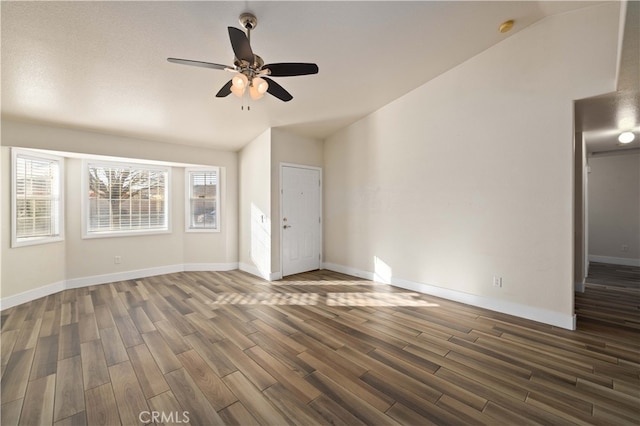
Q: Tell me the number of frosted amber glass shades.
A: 4